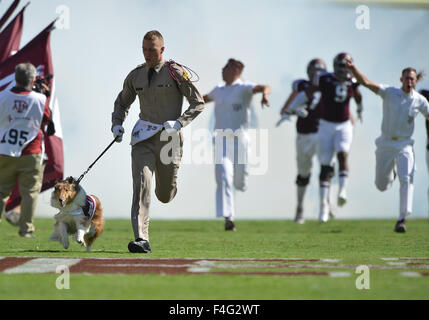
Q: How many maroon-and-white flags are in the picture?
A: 3